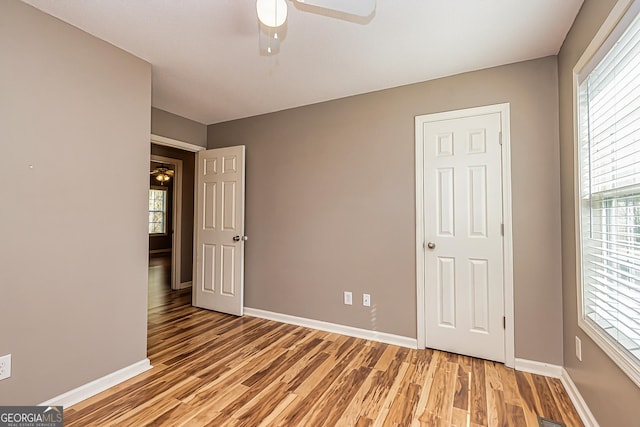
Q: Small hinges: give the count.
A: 3